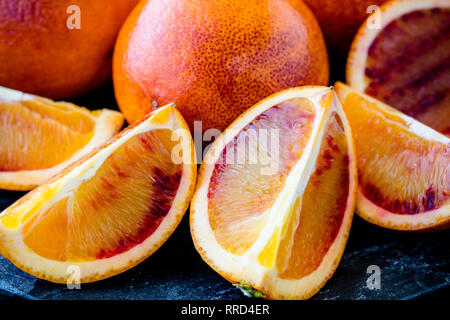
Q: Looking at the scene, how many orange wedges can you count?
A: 4